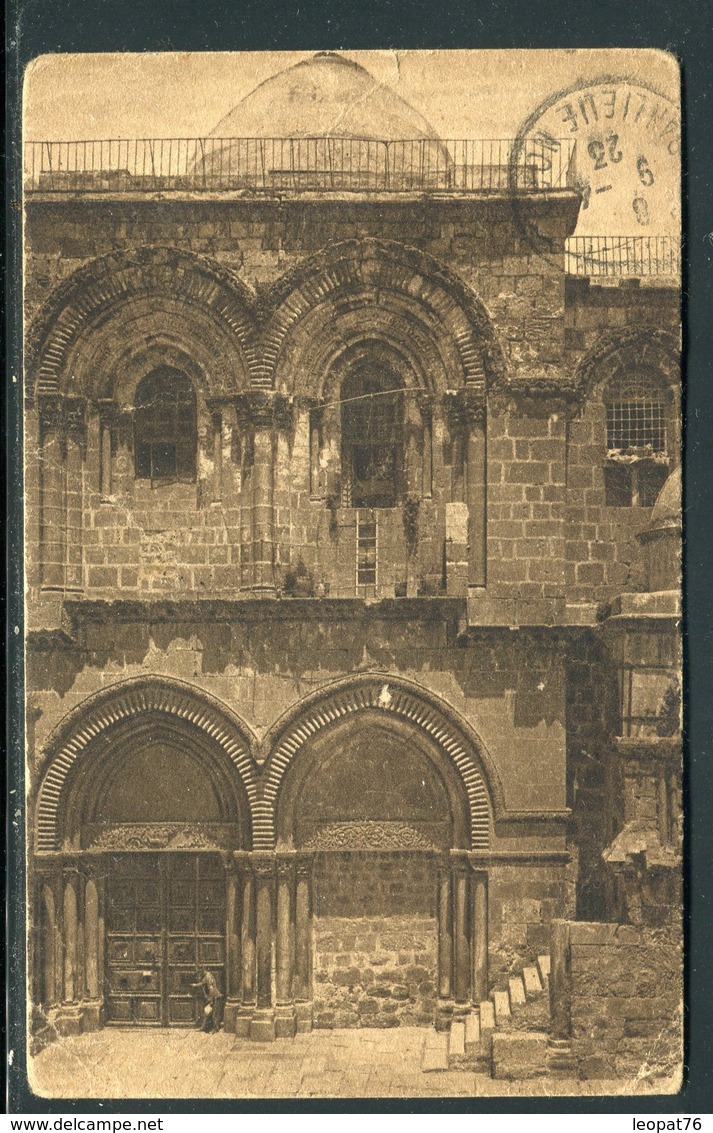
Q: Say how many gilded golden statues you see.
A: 0